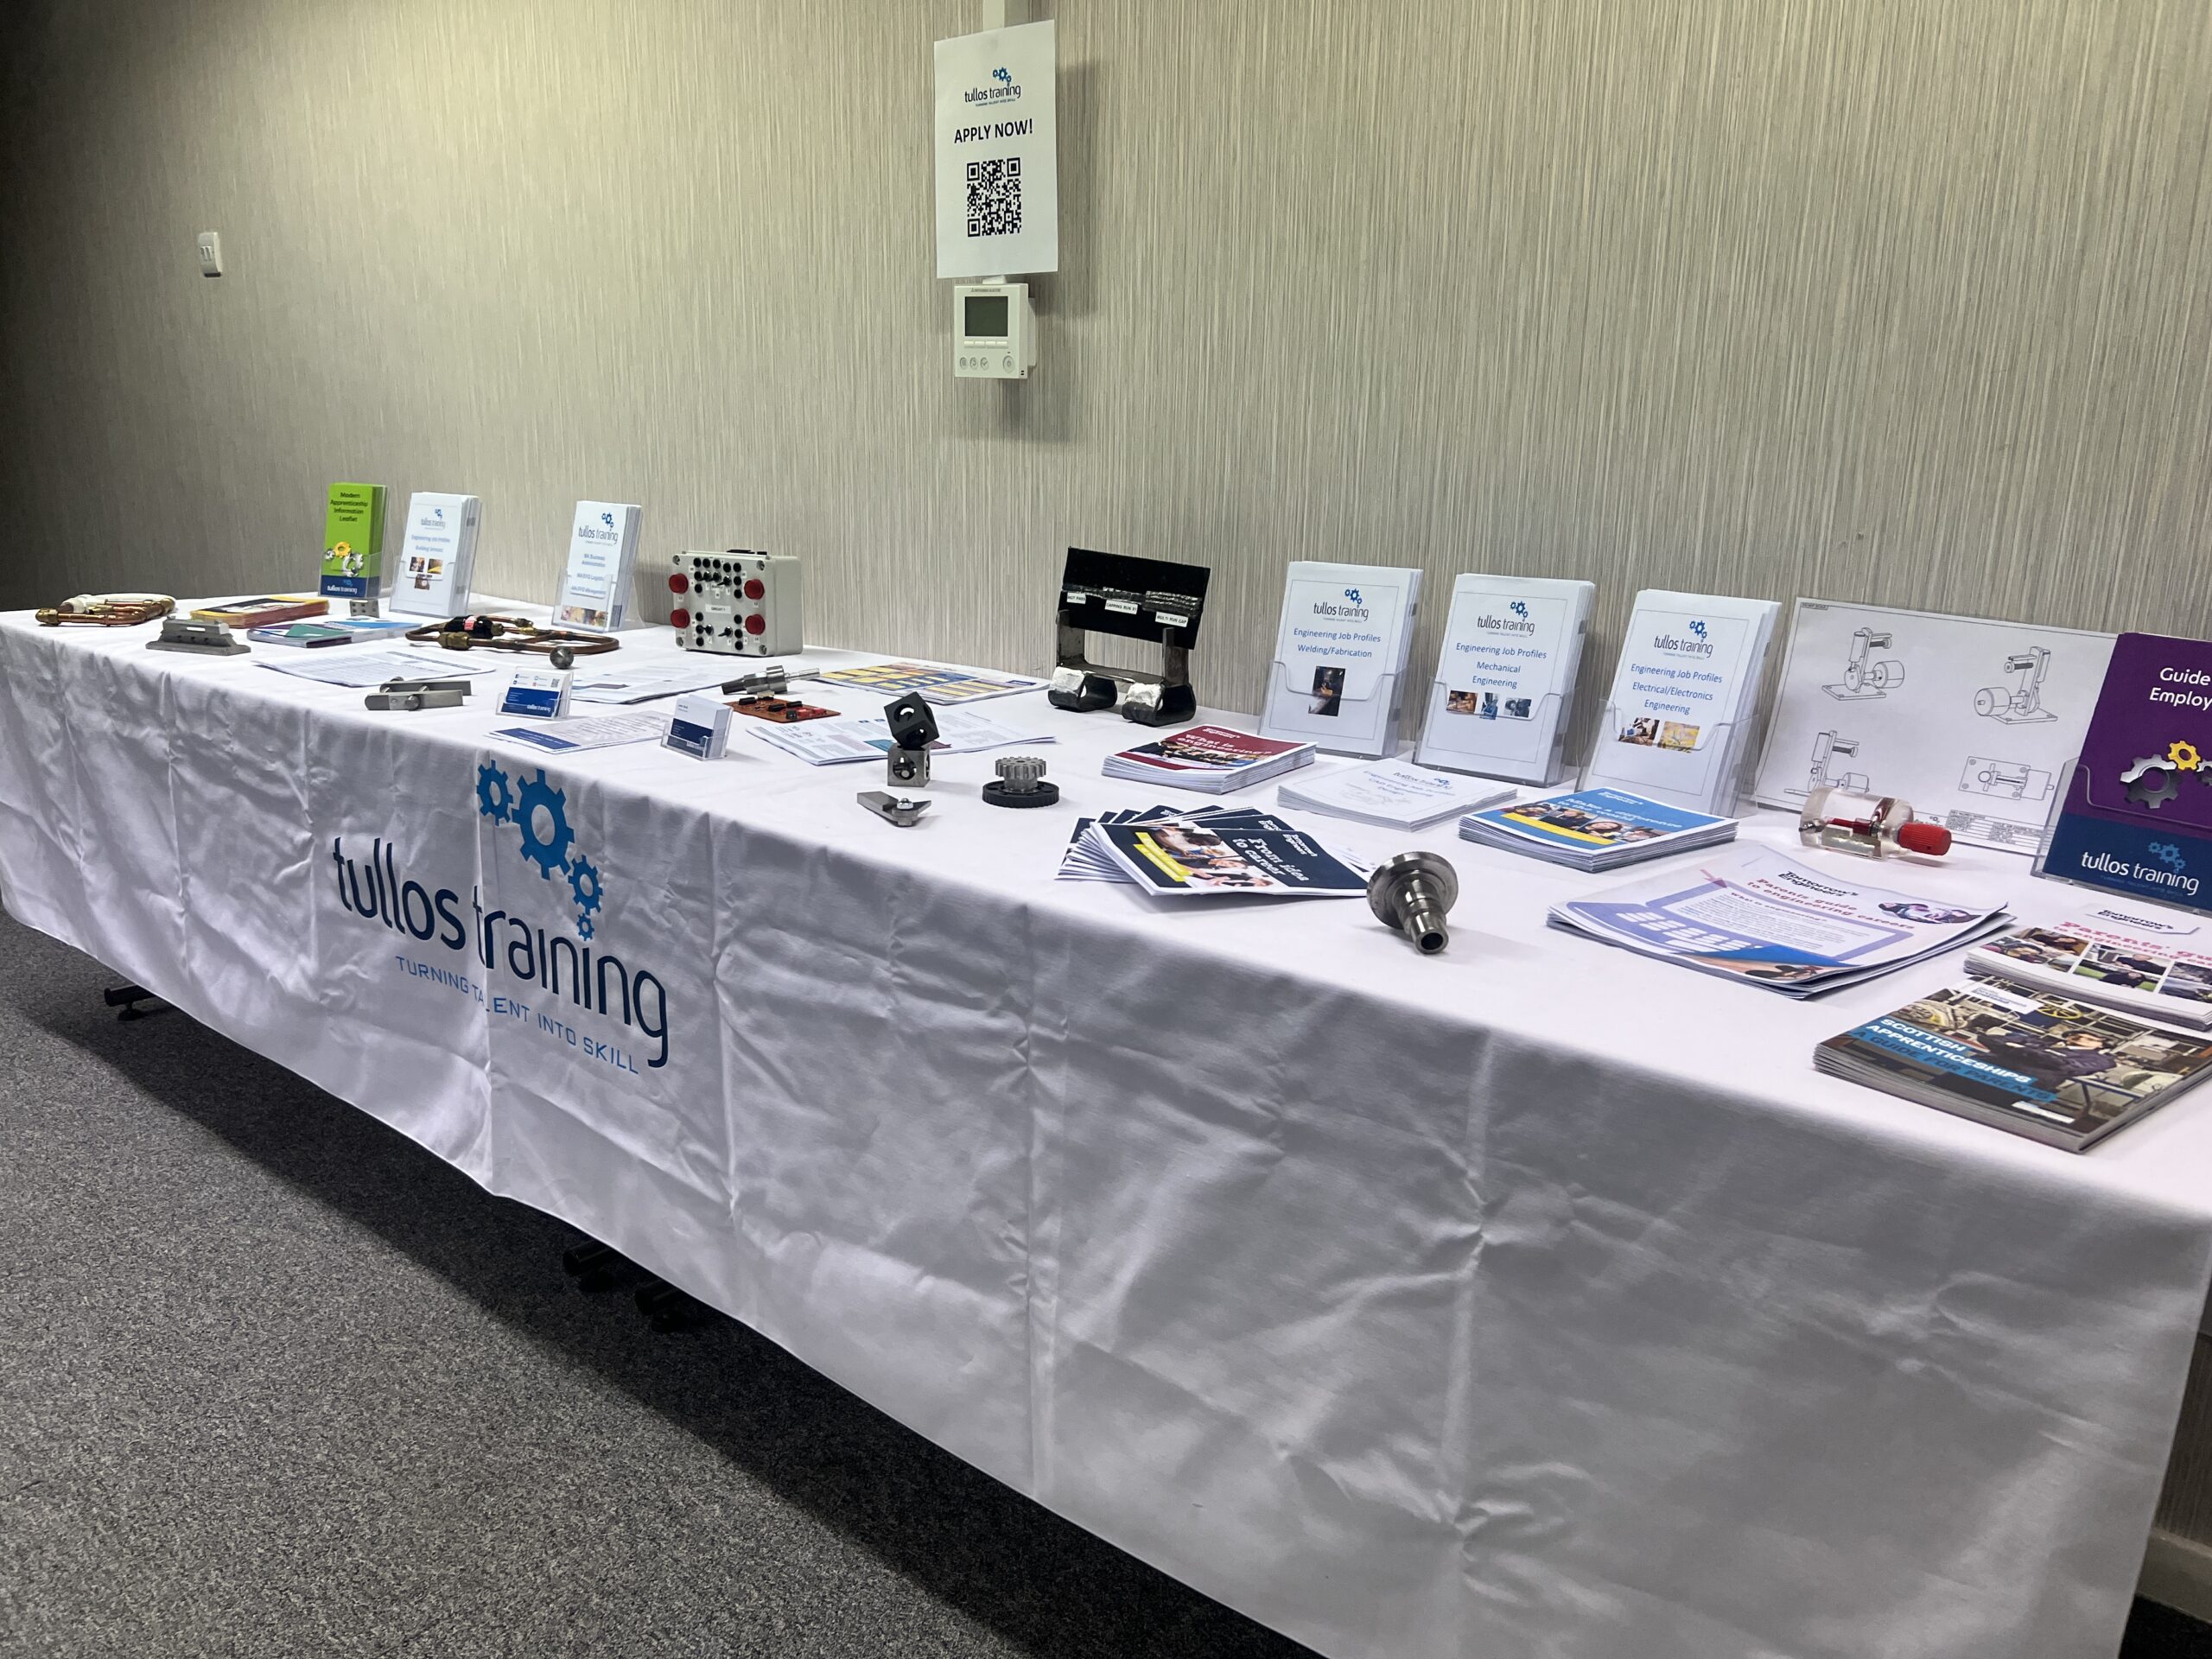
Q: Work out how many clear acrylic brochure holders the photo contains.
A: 7